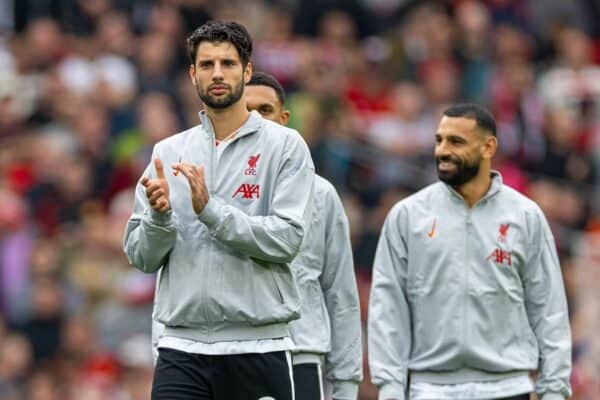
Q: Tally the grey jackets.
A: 3